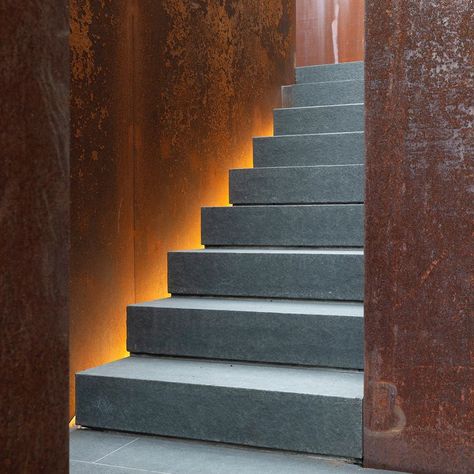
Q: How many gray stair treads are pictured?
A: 9